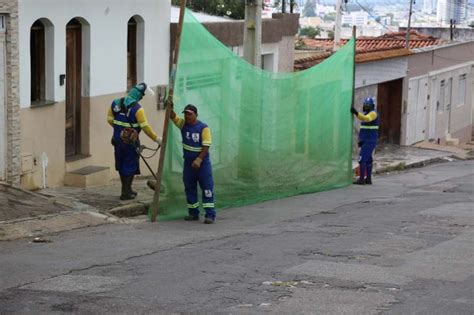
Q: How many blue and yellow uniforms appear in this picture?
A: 3